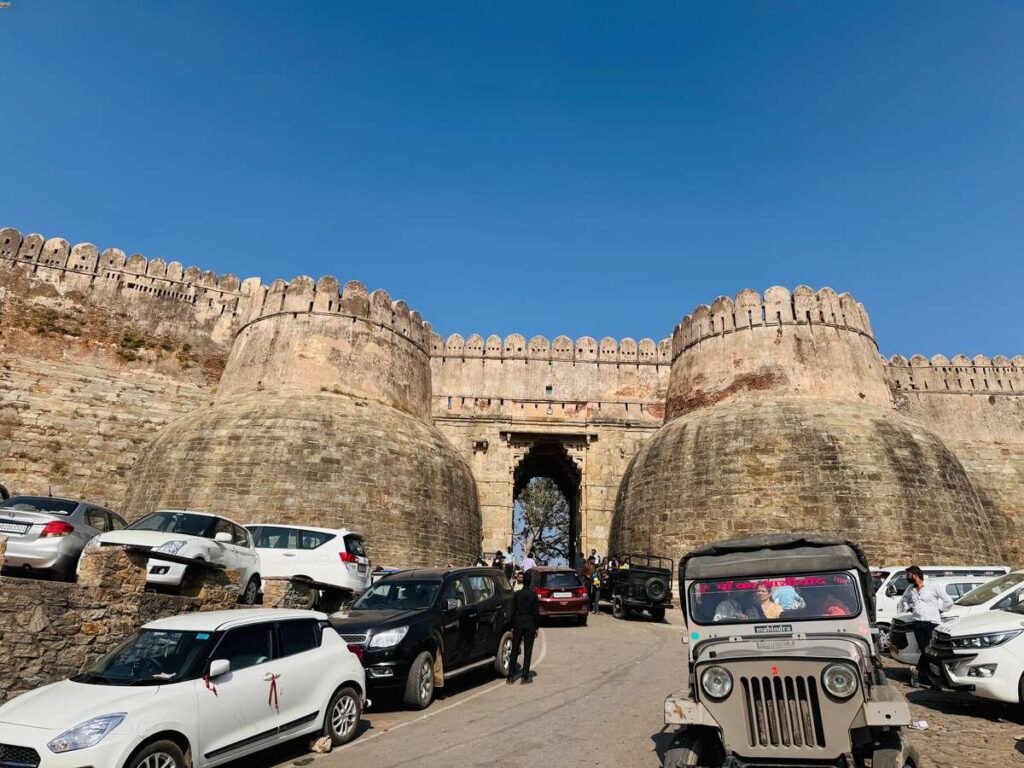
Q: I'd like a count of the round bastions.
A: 2